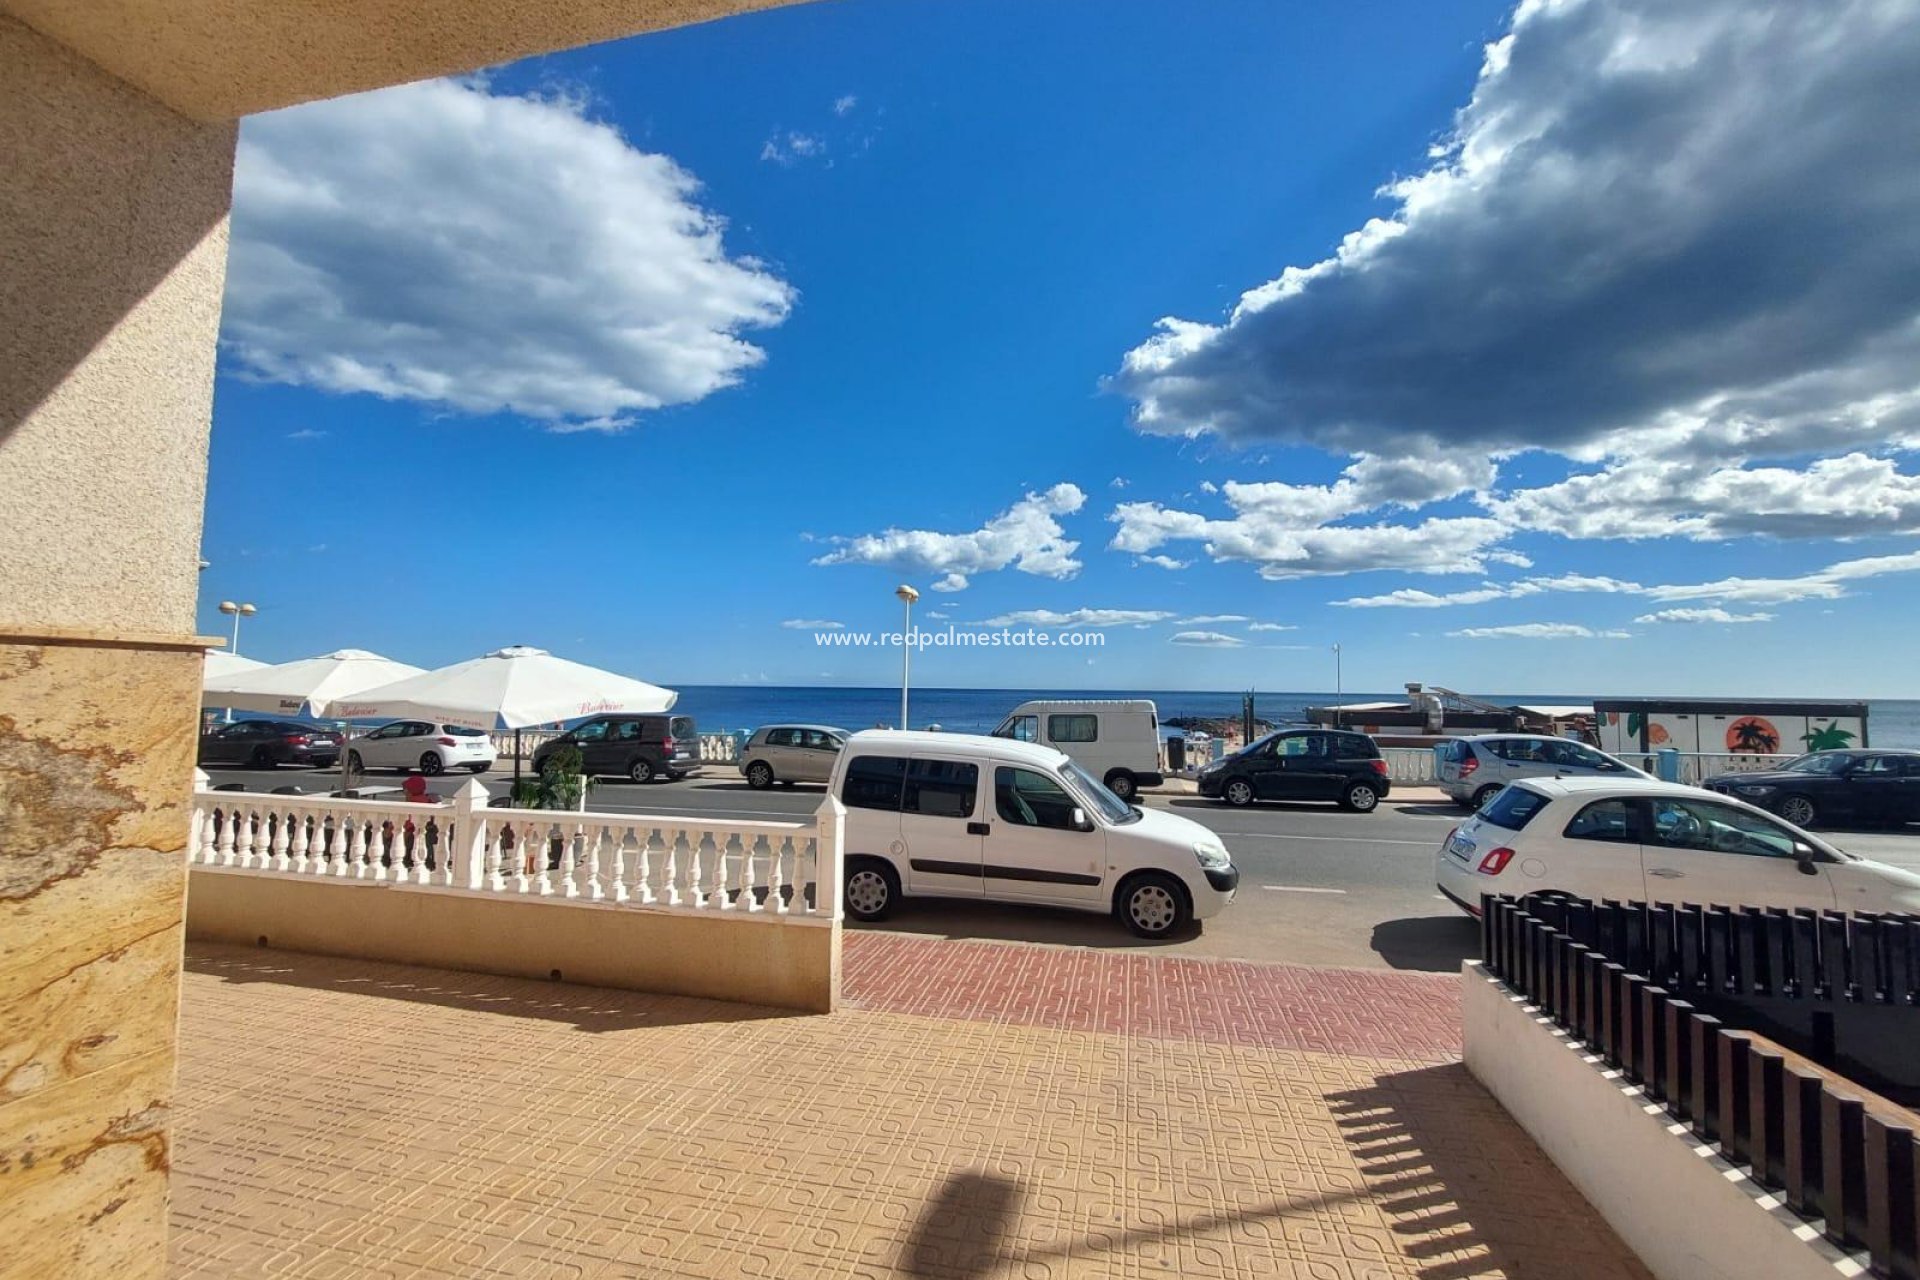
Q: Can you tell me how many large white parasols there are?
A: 3